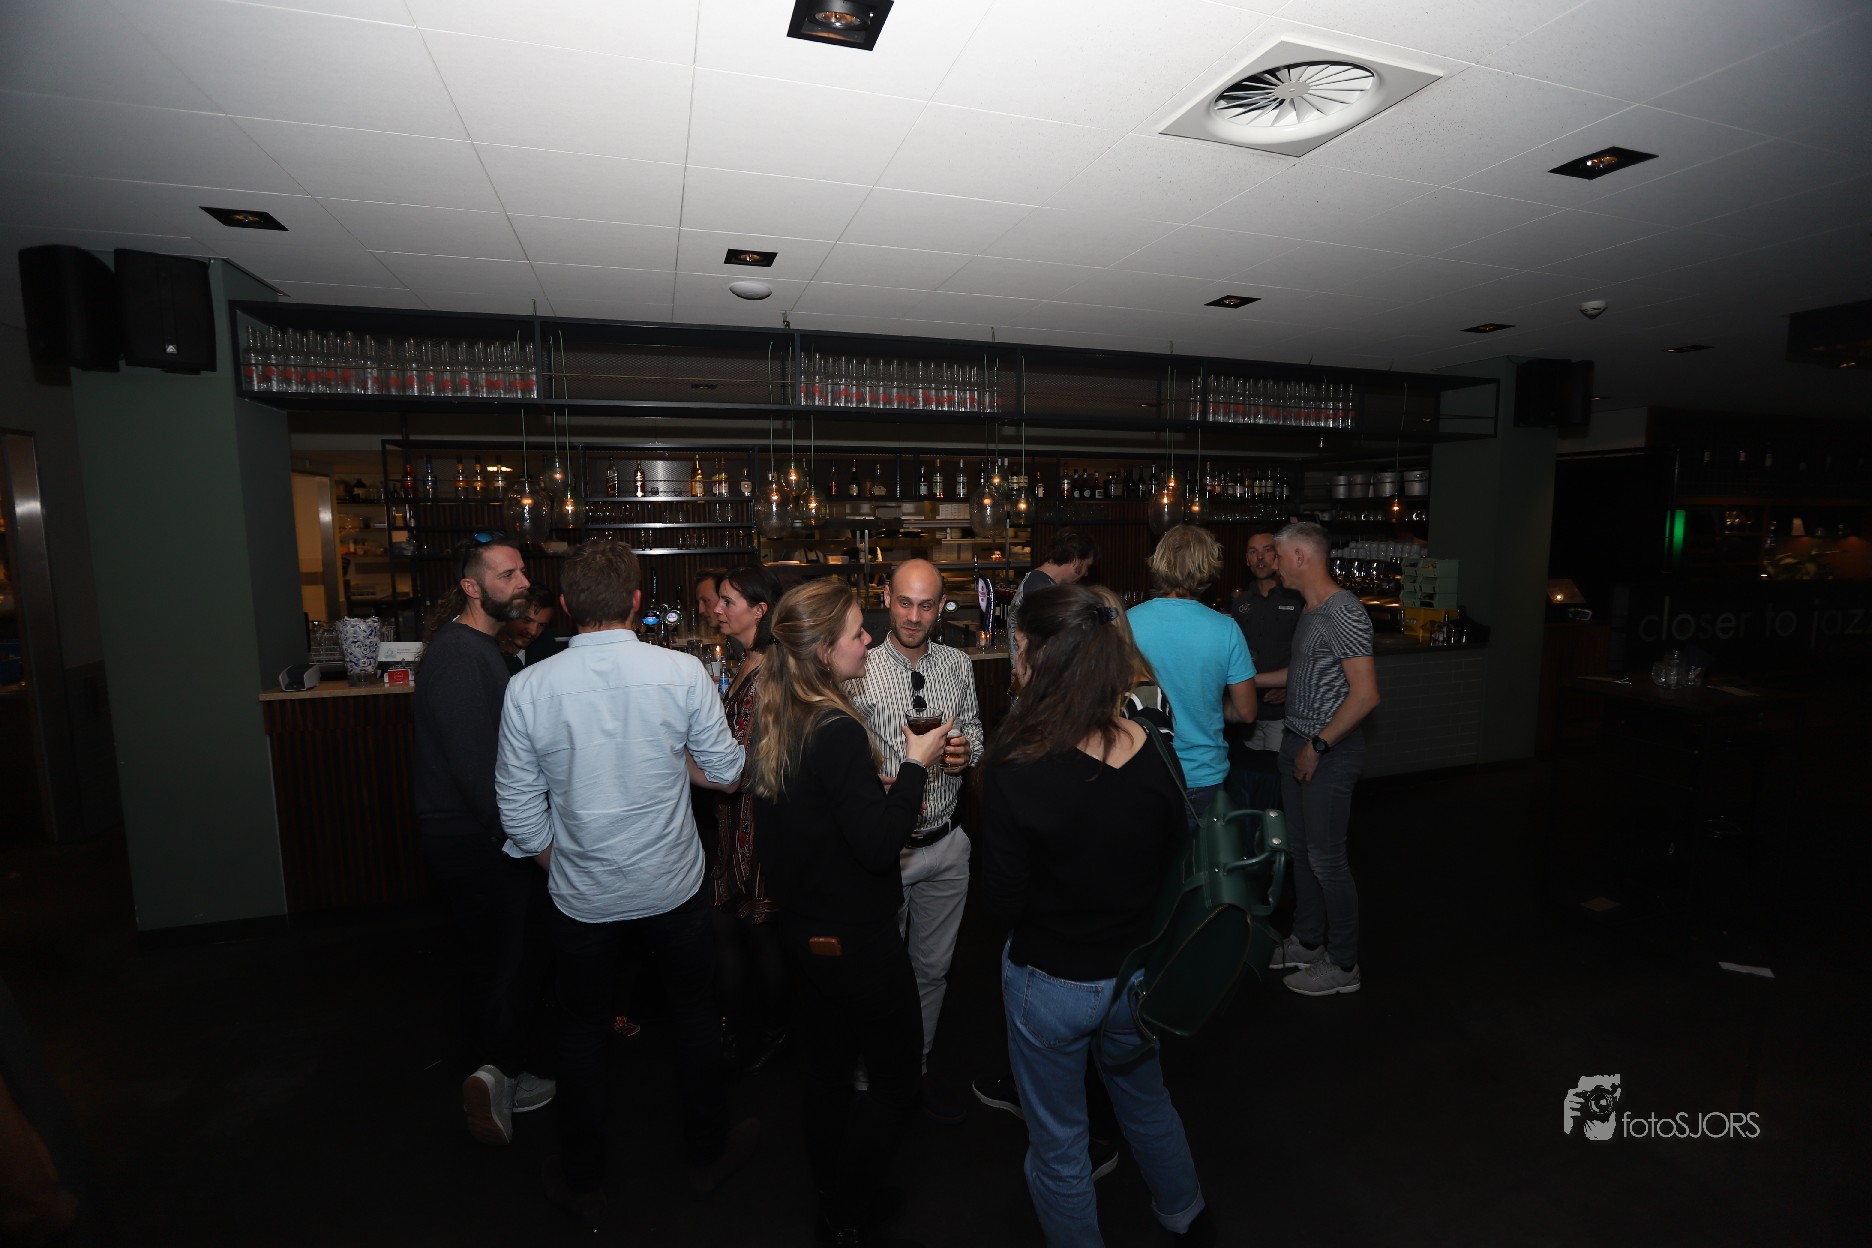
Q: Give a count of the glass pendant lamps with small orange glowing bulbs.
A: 13